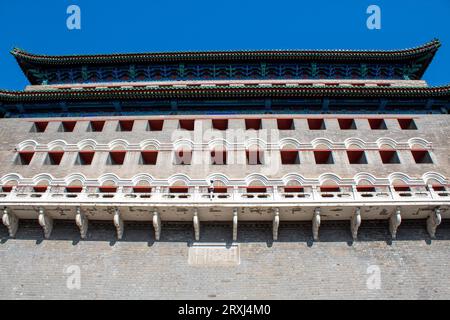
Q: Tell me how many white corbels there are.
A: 12